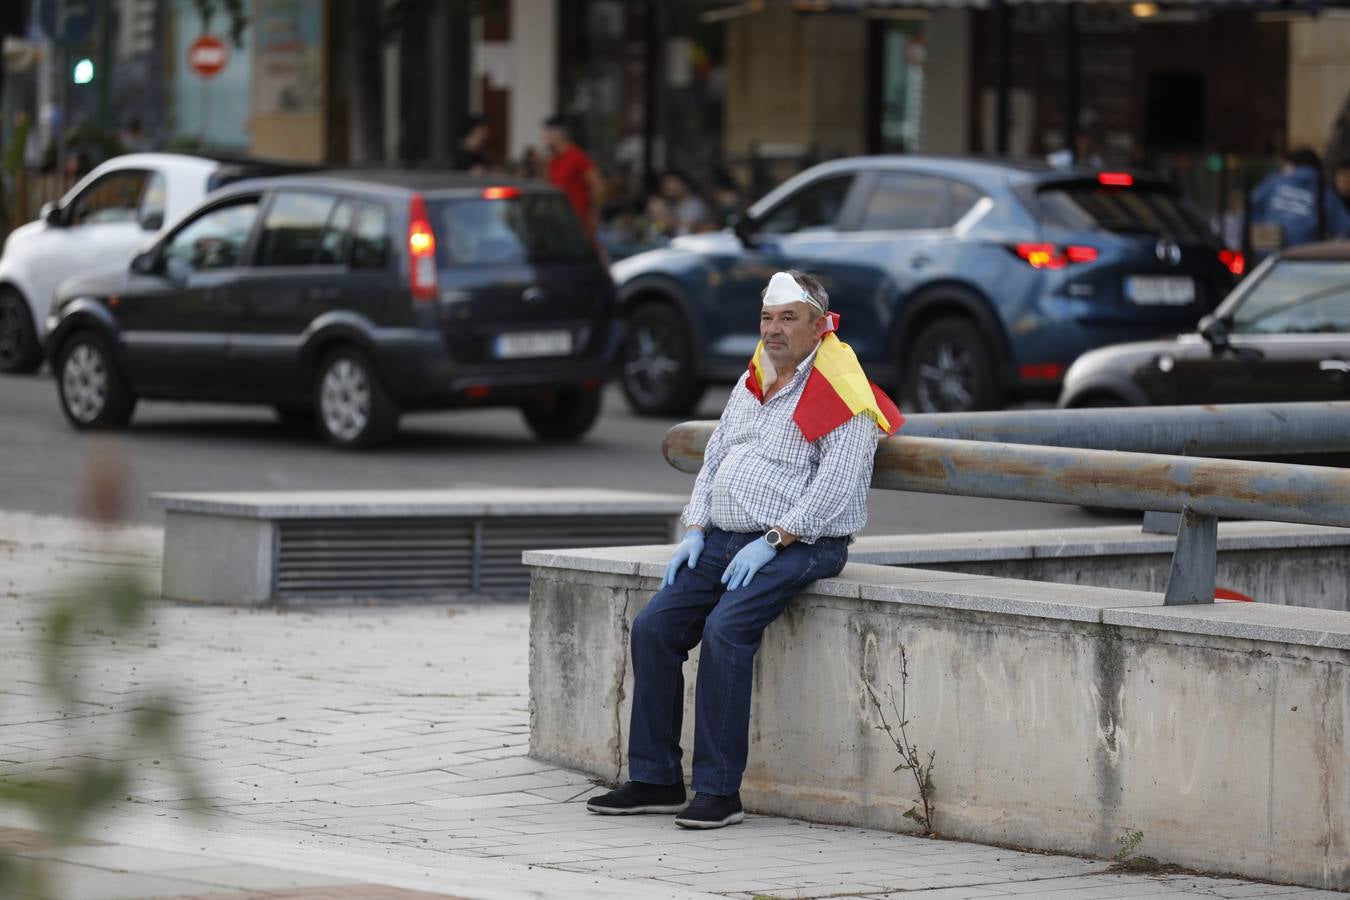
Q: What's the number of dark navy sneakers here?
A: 2